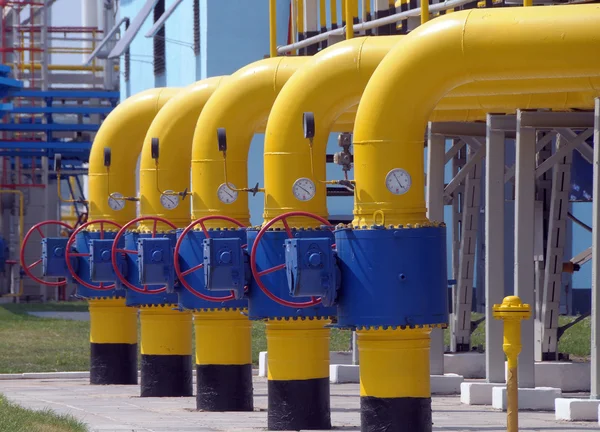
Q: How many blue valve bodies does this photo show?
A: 5